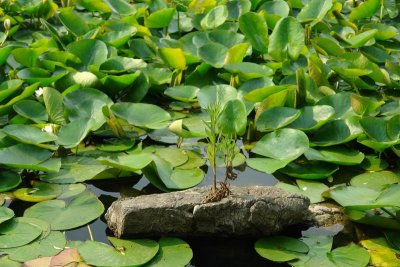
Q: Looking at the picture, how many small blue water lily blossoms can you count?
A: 0